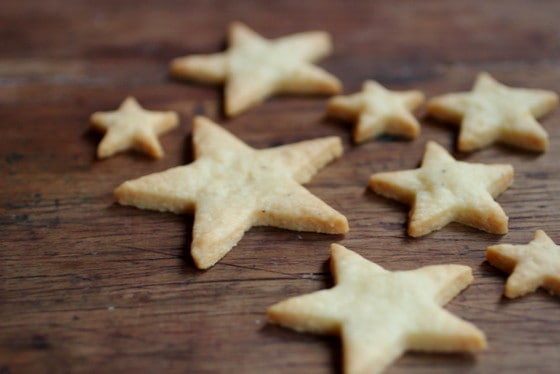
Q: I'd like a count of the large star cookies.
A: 3